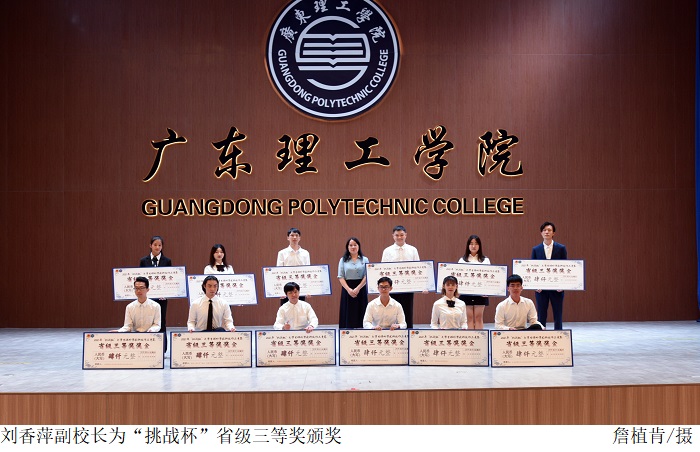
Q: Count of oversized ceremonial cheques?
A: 12